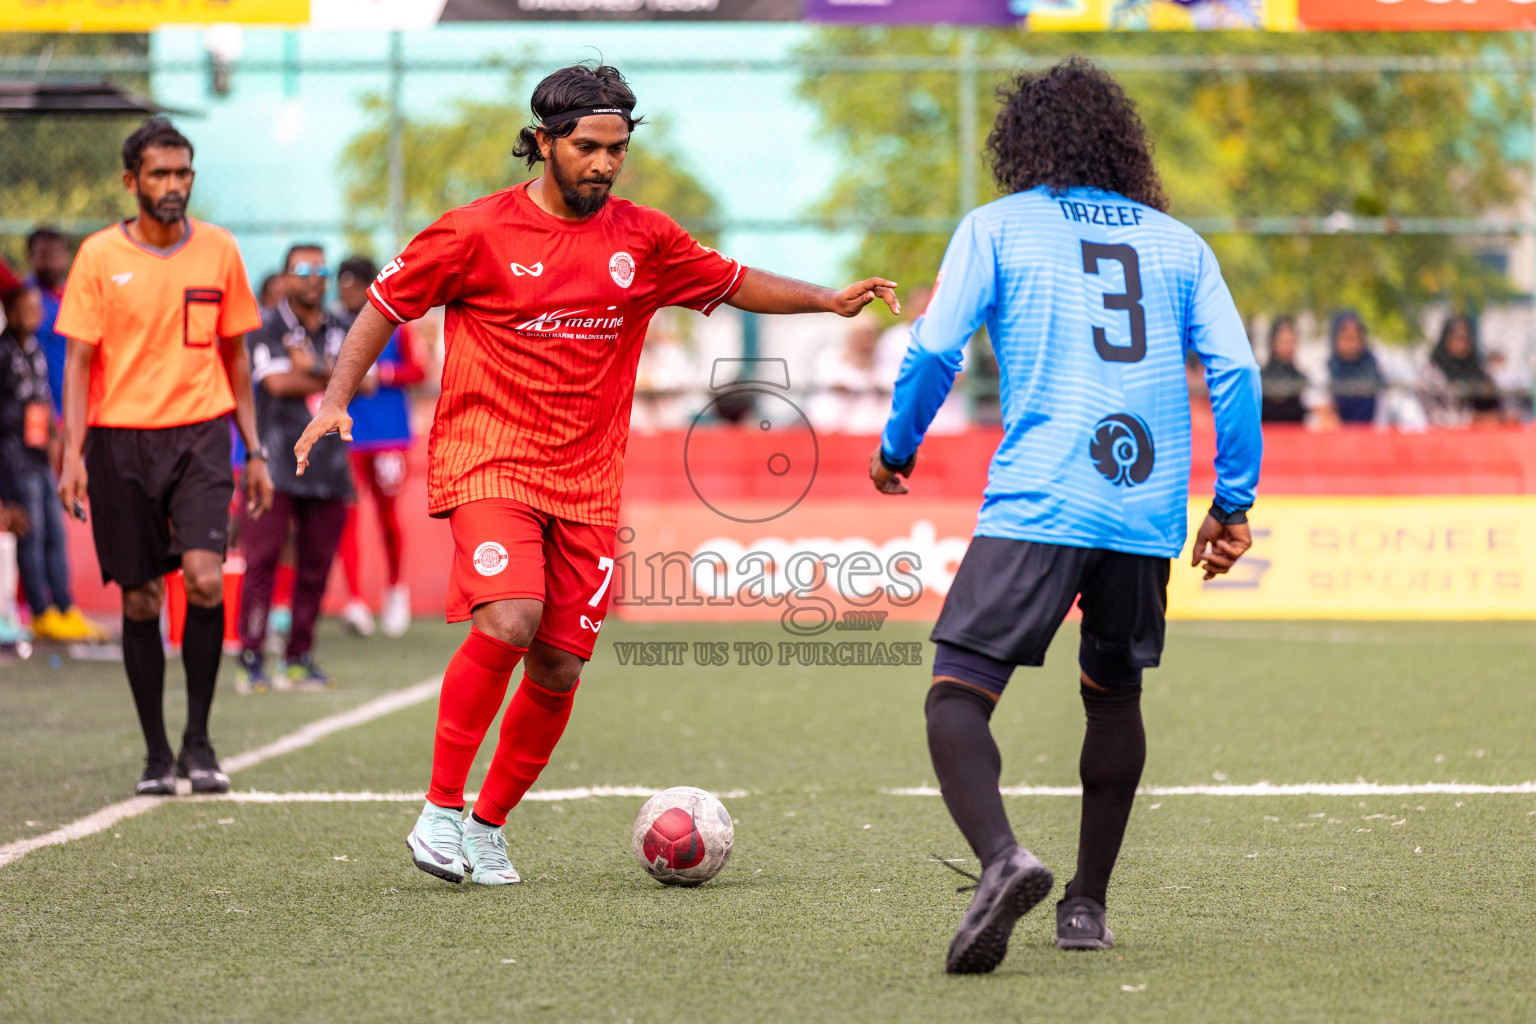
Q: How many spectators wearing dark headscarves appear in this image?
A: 3